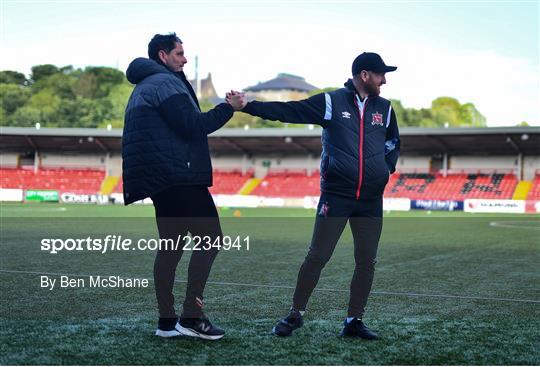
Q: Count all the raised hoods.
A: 0